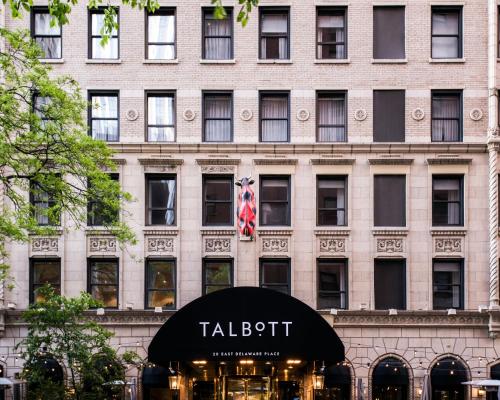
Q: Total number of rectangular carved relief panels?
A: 8